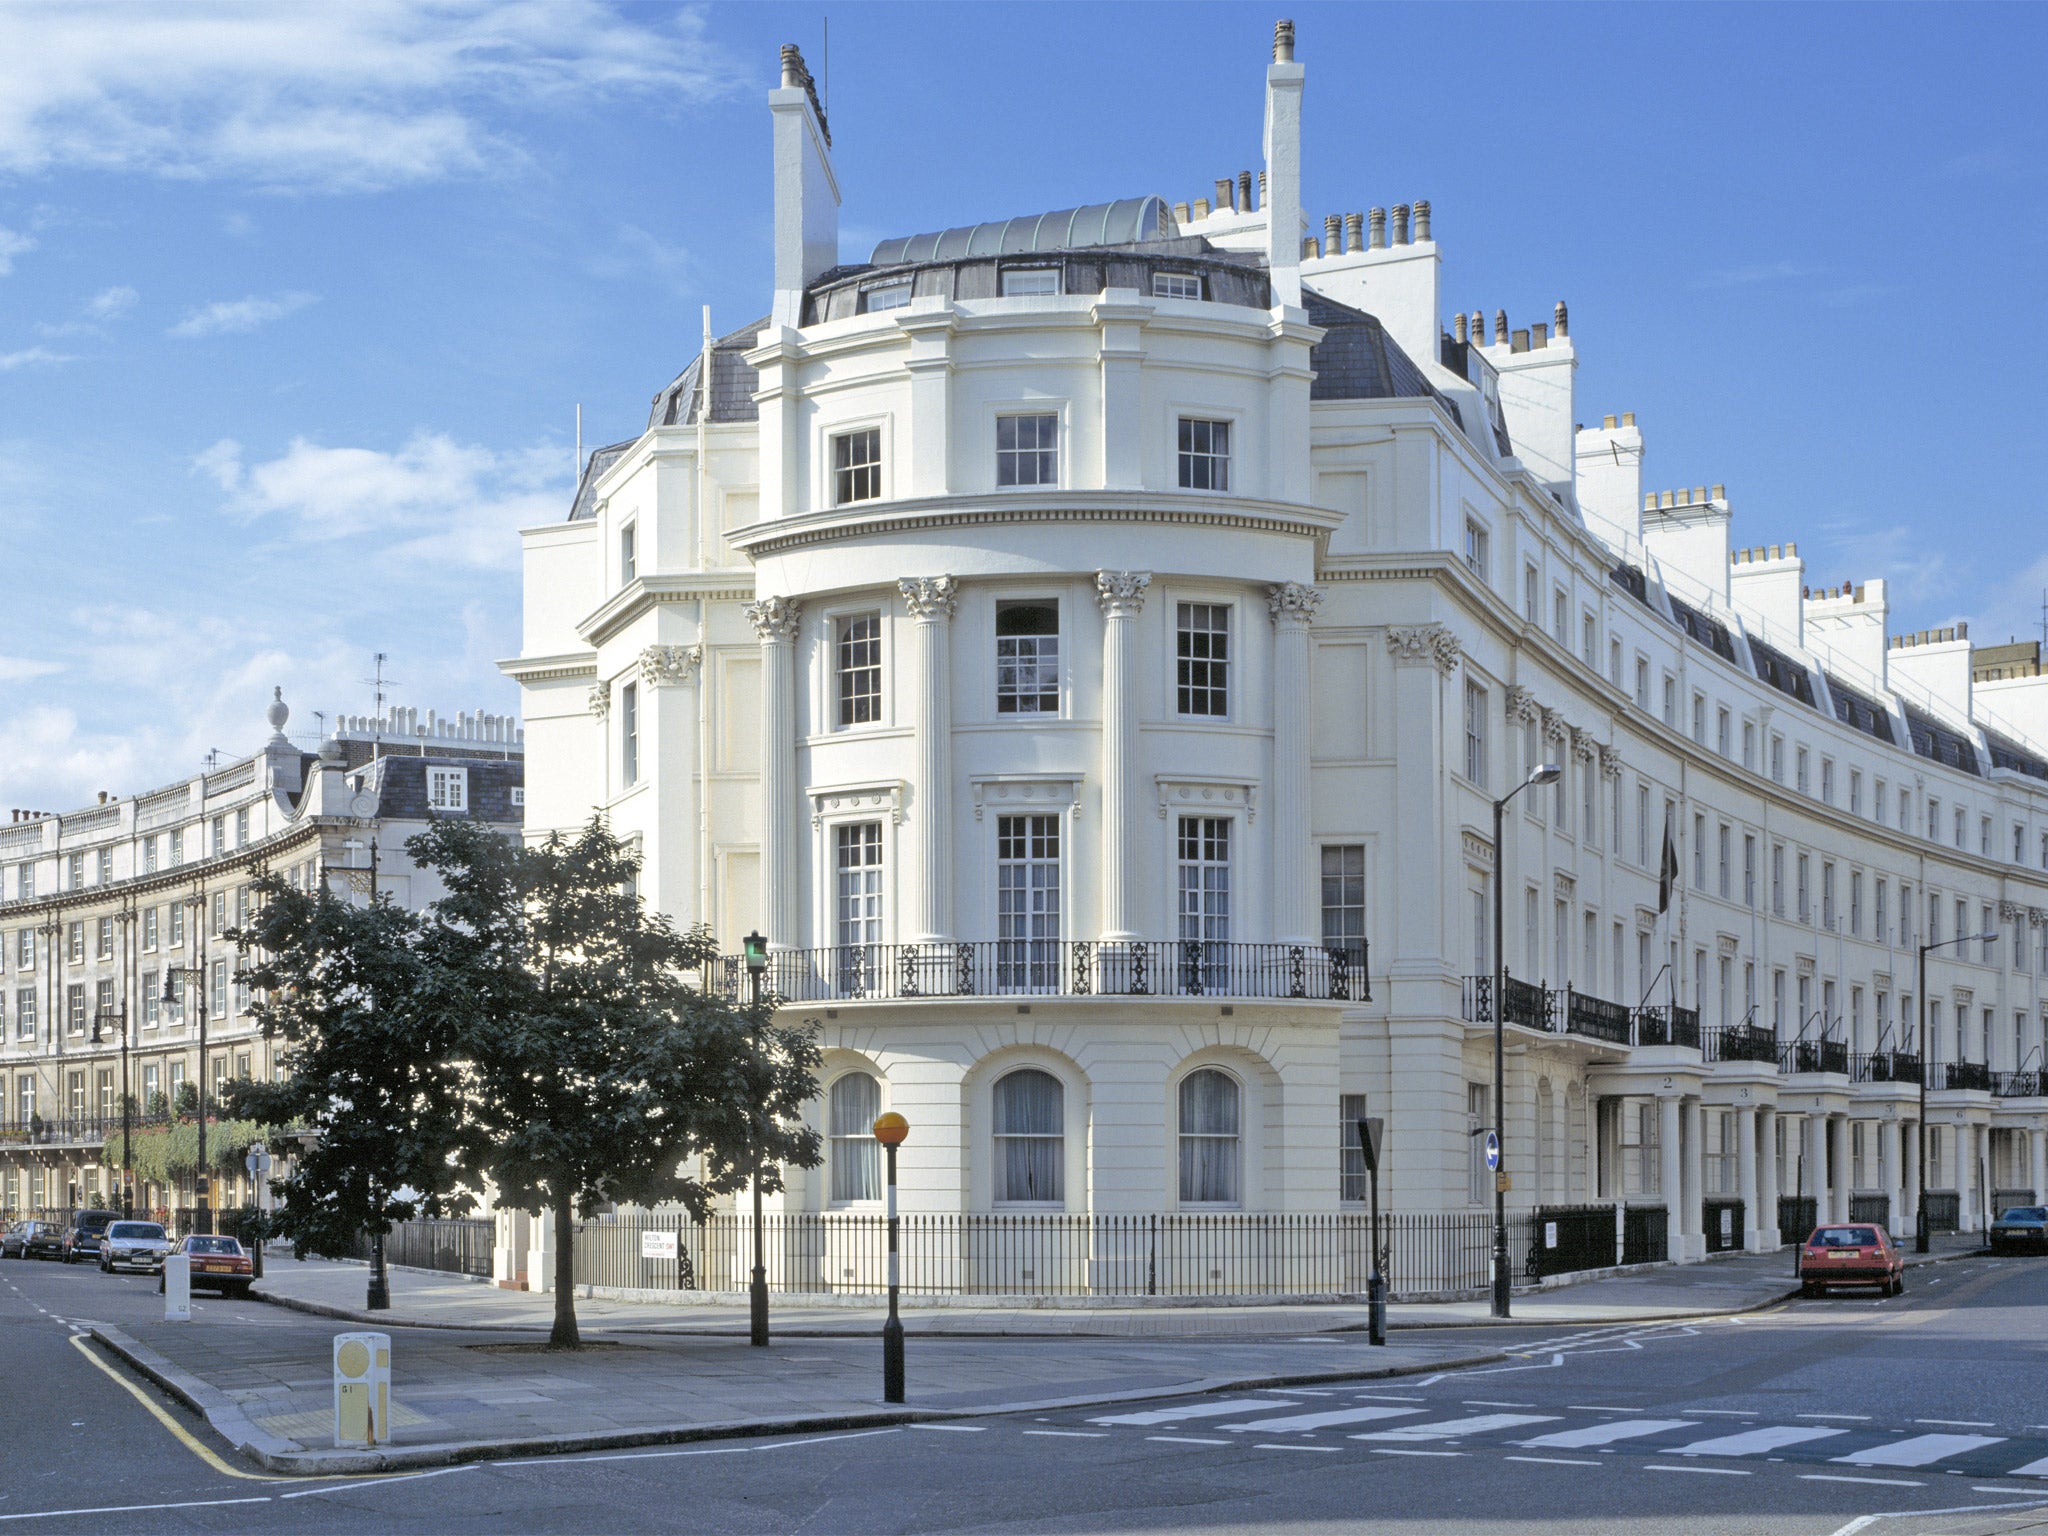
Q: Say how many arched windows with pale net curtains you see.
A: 3